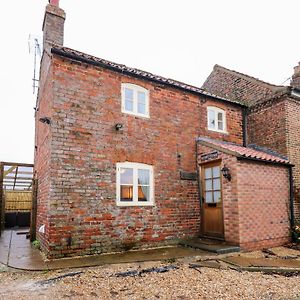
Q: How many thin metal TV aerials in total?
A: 1